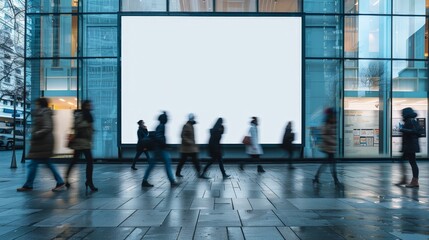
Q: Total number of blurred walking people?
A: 10